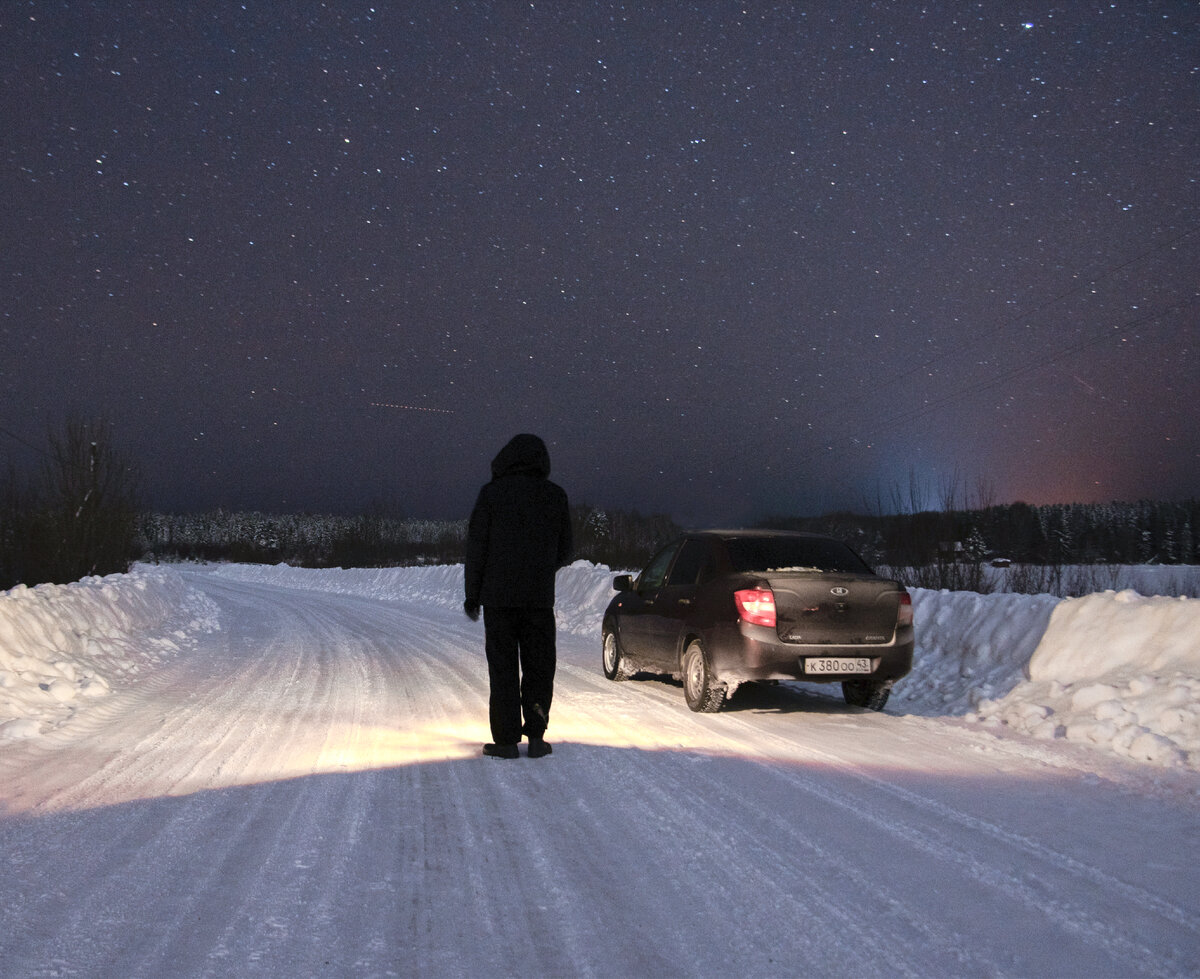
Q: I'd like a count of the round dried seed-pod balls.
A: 0